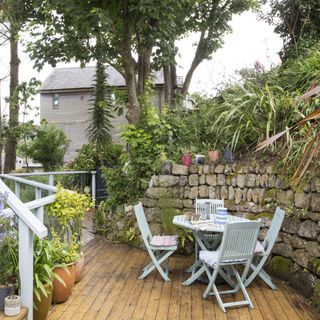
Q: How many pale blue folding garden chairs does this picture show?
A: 4